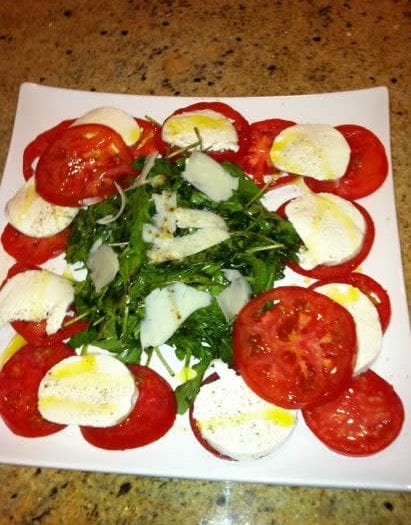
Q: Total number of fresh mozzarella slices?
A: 9